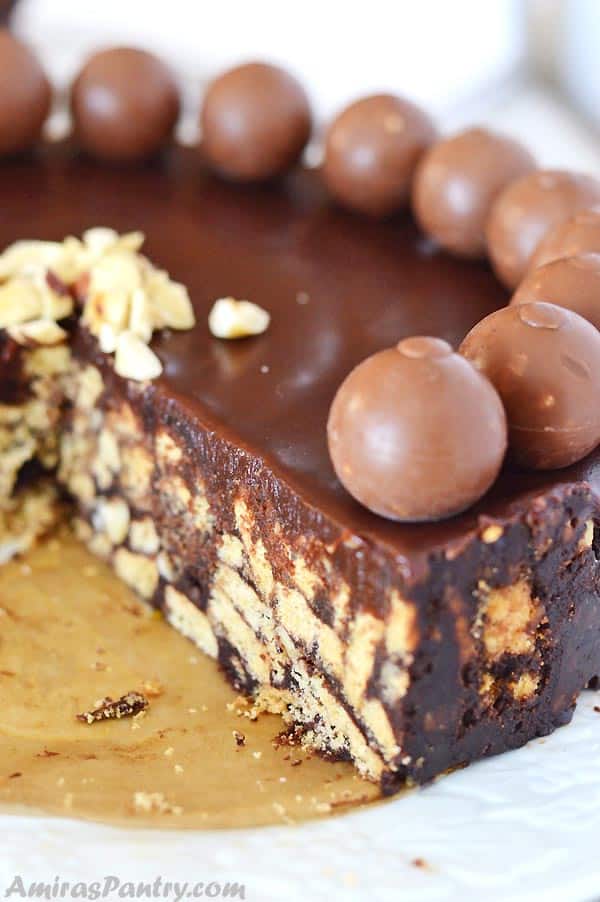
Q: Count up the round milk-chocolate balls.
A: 10